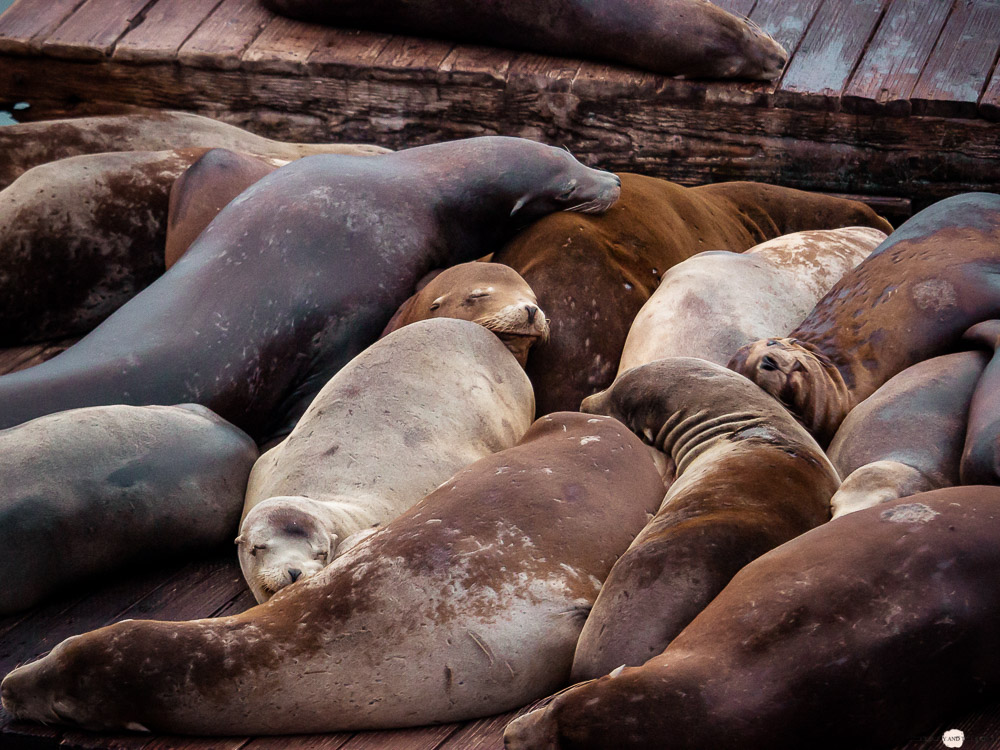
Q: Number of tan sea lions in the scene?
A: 2